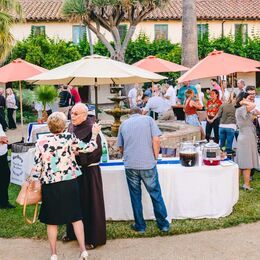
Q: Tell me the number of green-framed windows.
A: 6